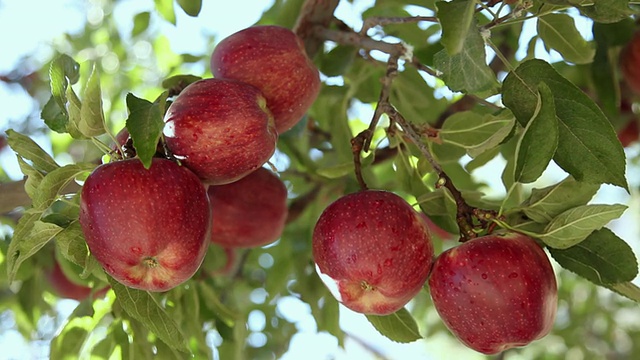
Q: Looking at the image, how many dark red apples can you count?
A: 6